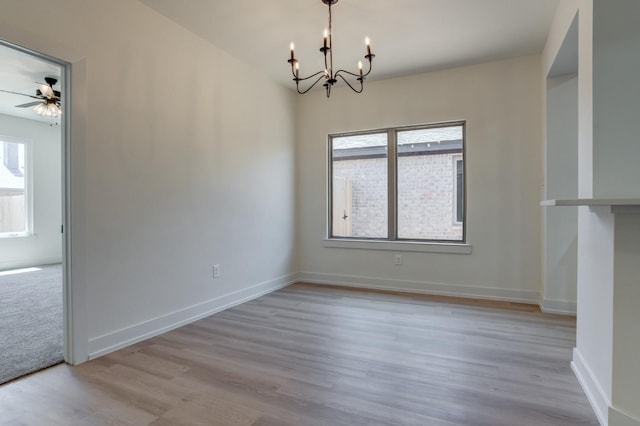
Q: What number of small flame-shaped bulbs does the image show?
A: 6